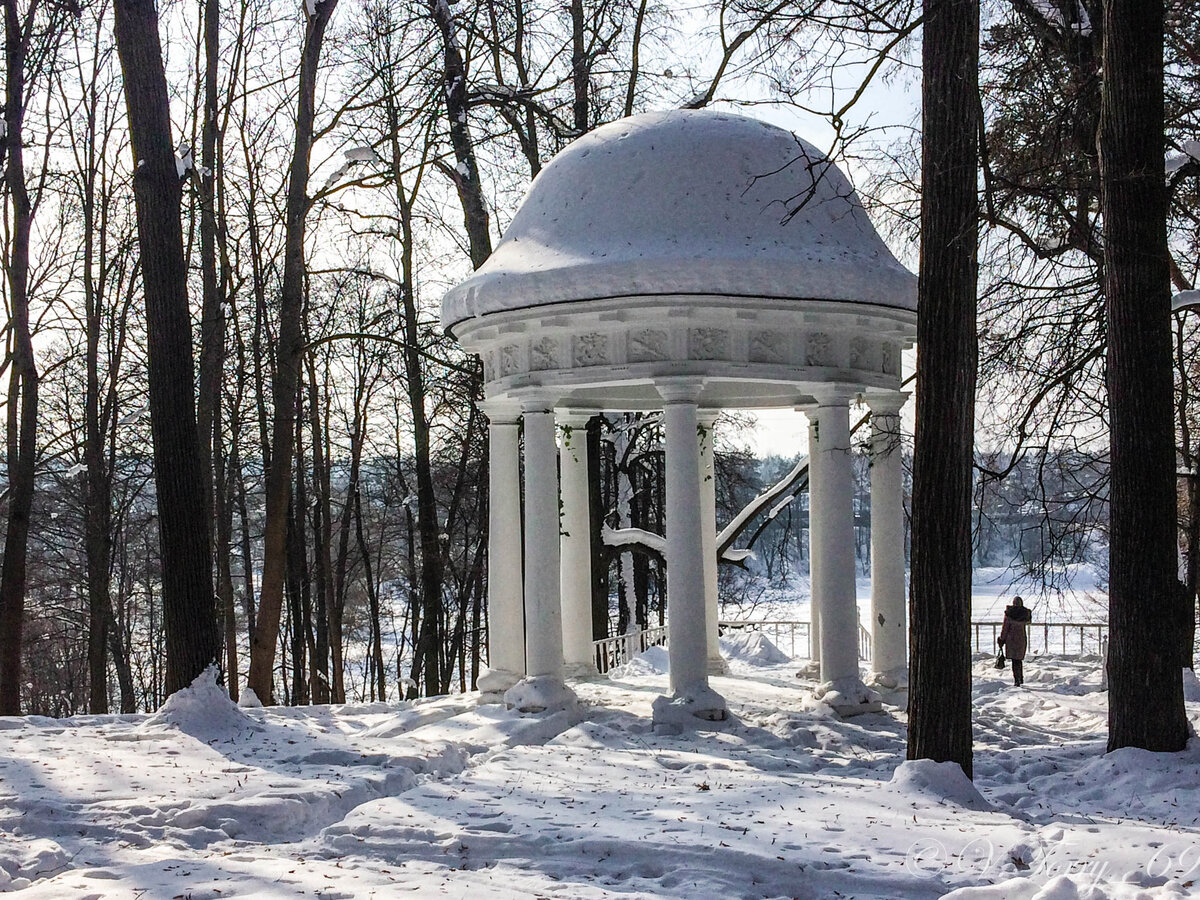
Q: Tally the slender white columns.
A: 8